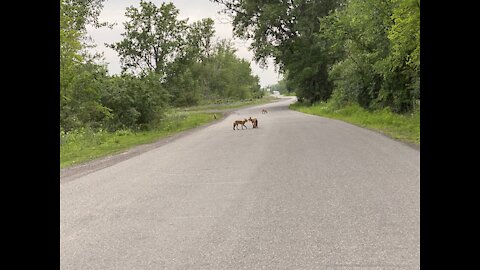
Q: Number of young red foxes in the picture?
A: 3